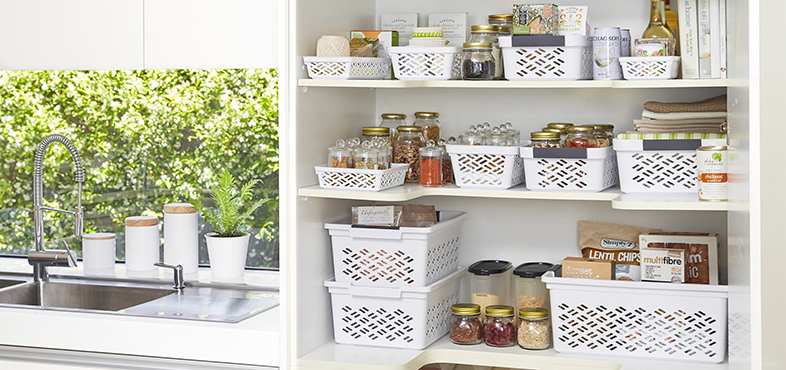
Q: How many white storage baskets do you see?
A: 11